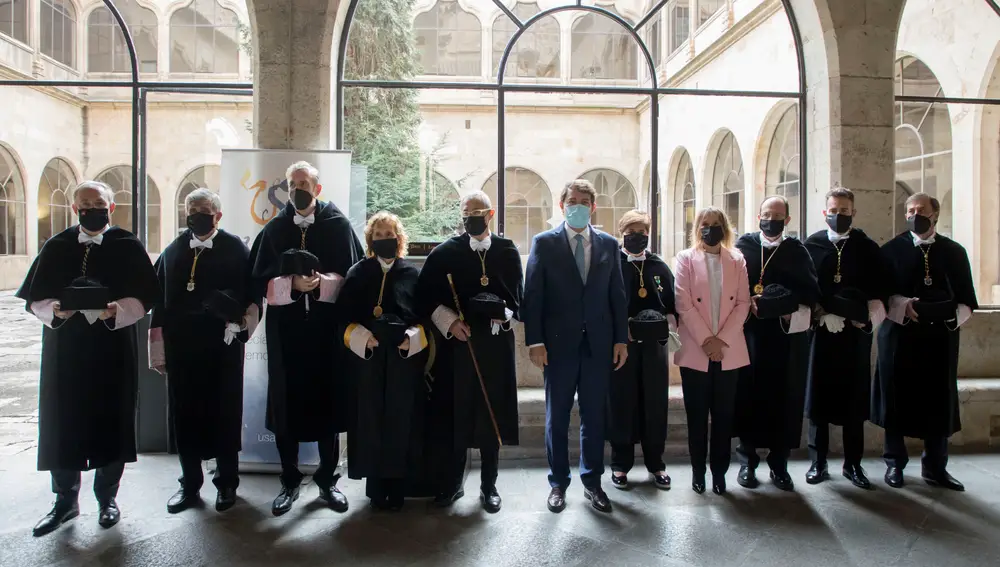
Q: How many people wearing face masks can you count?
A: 11